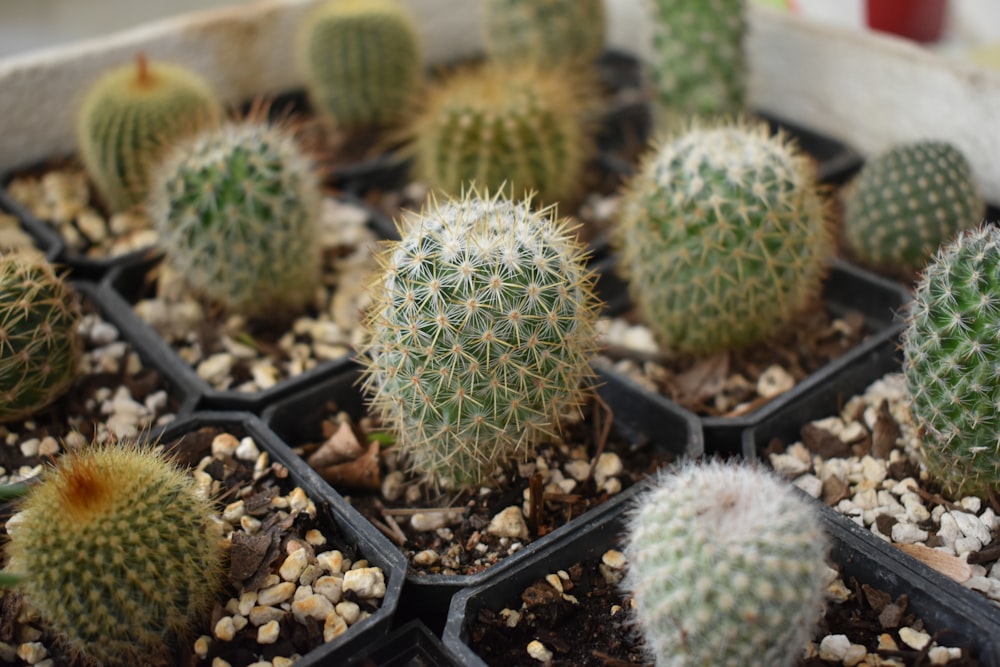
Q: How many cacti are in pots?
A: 13